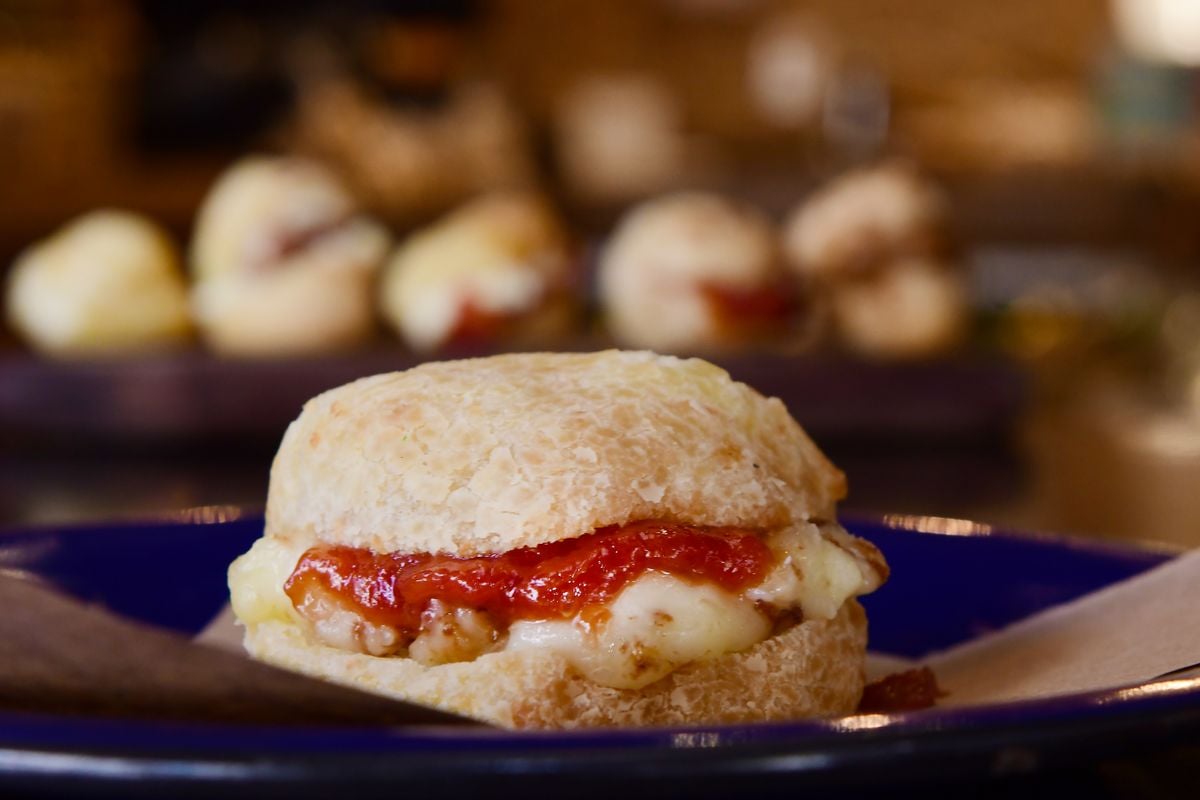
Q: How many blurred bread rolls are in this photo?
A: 5